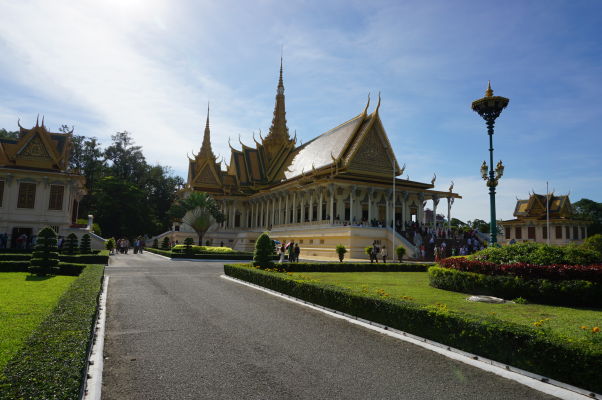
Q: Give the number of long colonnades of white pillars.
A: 1